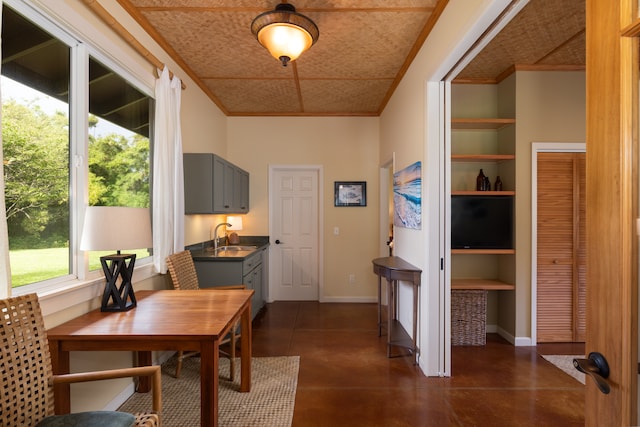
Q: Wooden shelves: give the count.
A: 5